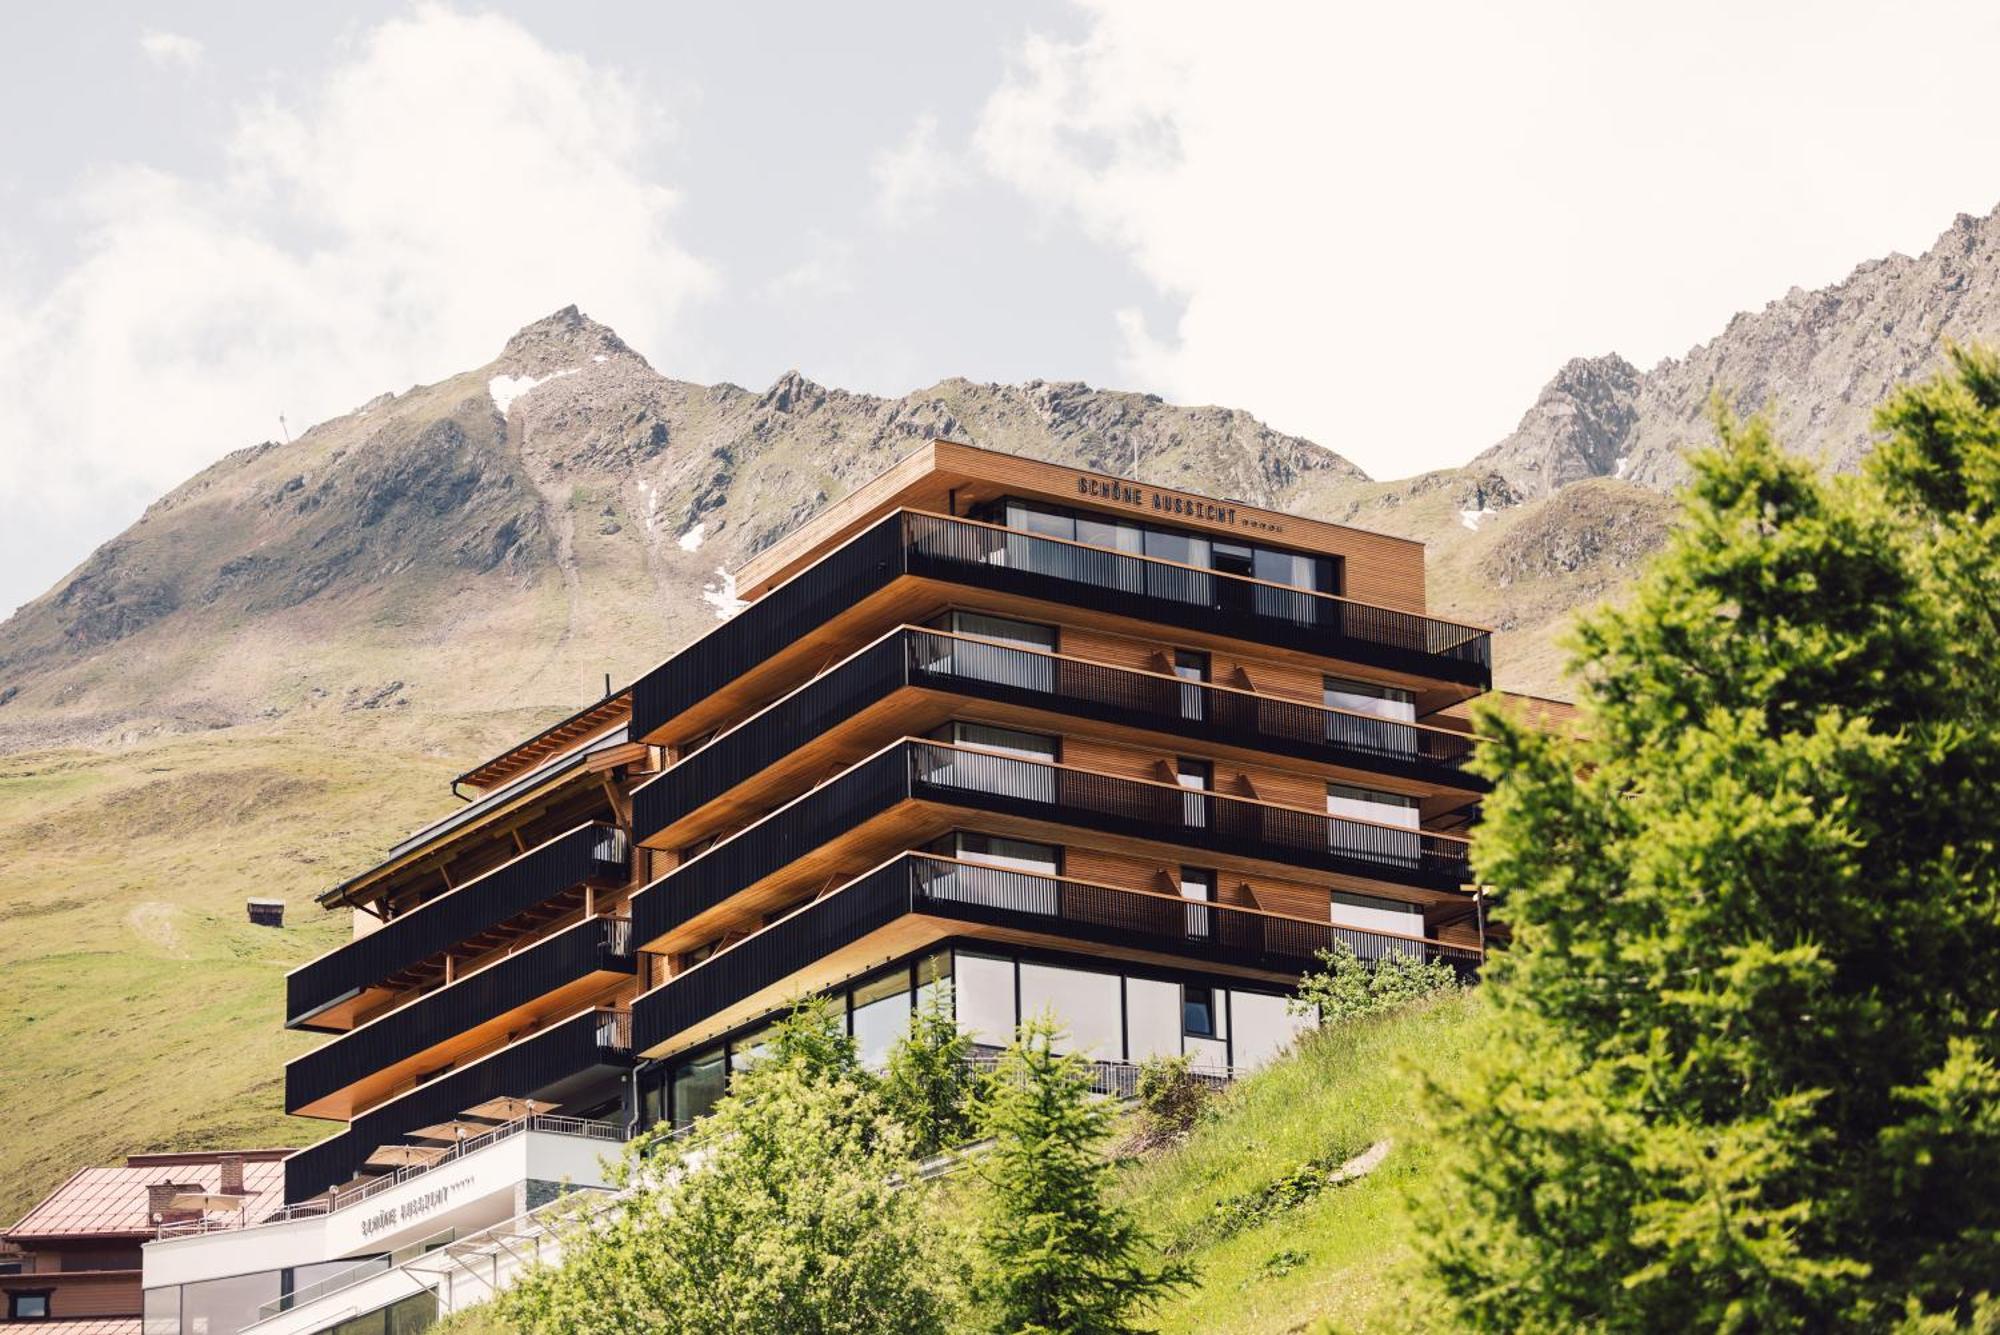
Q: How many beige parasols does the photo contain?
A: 4